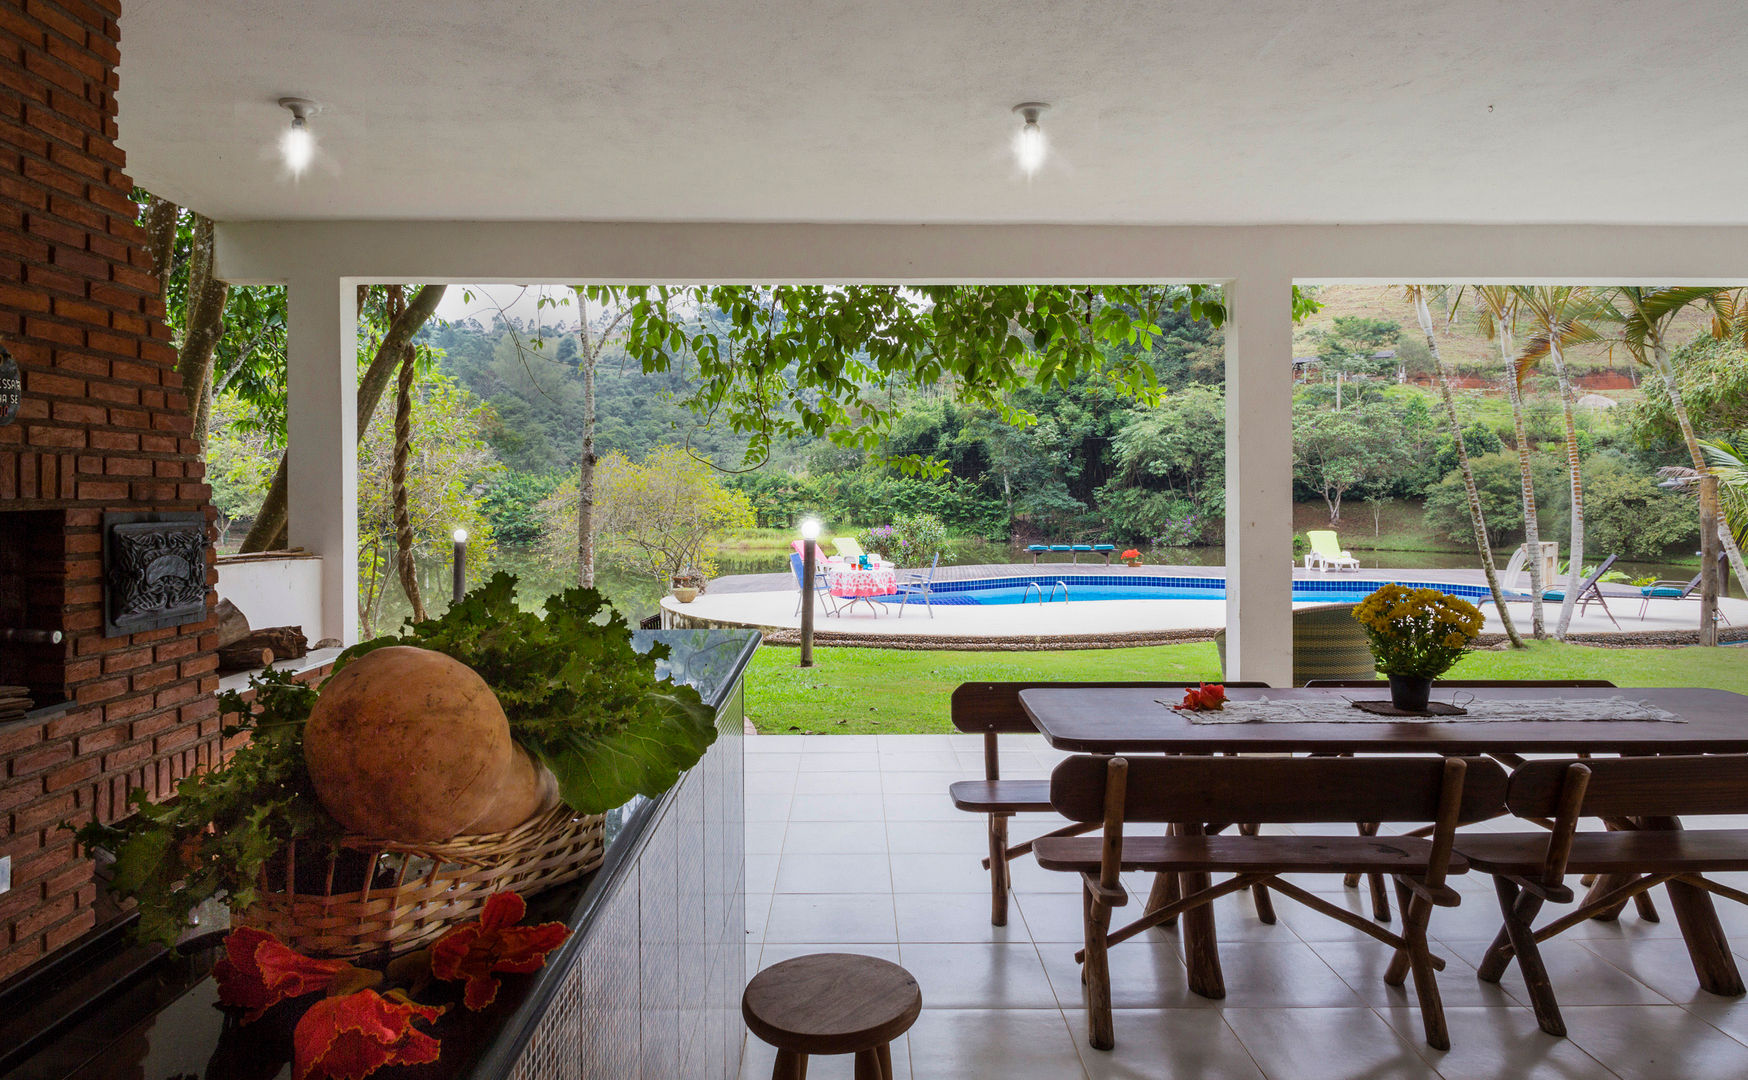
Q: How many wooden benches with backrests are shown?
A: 4